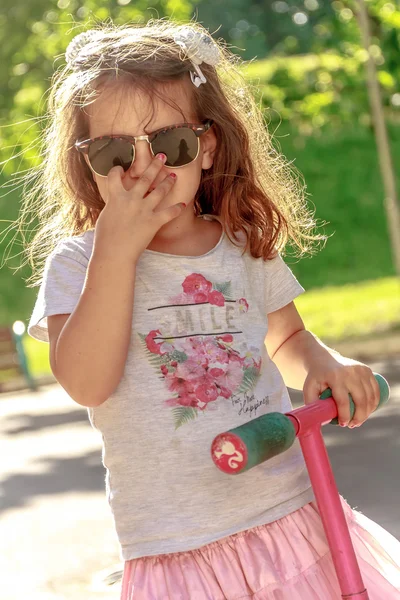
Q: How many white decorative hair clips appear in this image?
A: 2